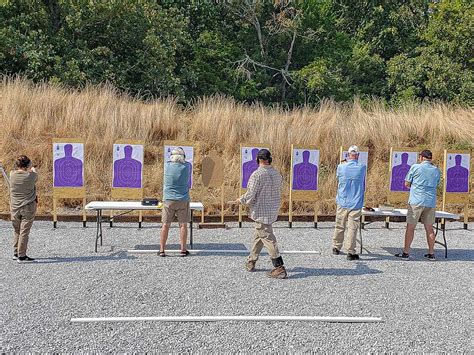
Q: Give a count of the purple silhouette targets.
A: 8